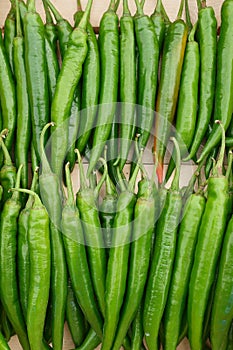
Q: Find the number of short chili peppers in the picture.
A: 0